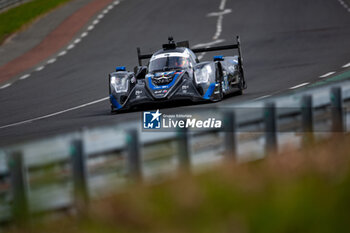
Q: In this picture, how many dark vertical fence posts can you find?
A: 8